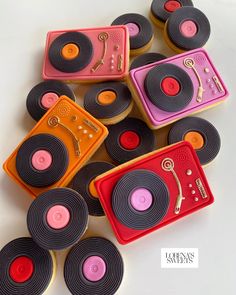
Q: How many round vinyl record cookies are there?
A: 12